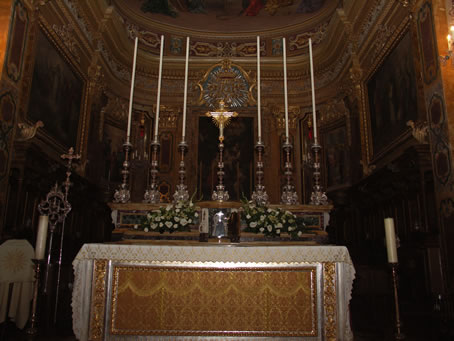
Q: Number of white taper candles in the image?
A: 6